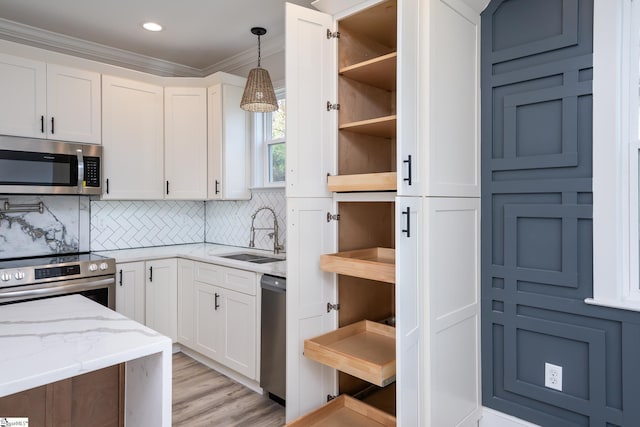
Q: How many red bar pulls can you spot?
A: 0